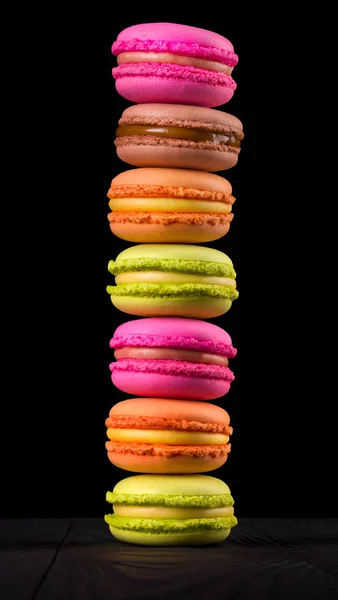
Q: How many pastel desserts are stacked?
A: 7